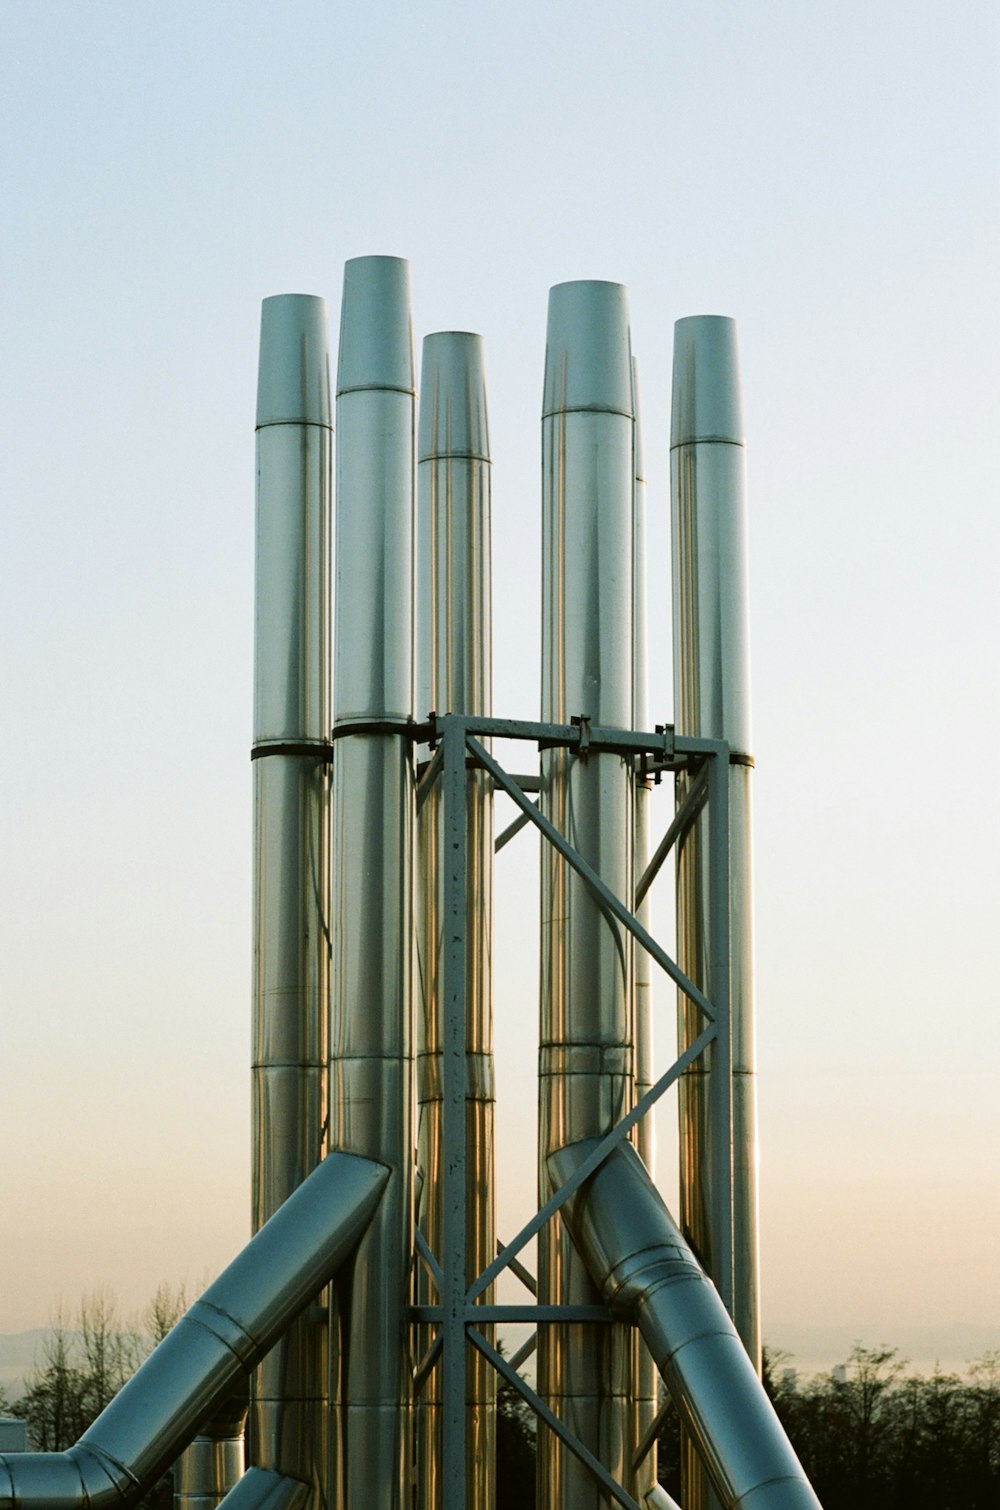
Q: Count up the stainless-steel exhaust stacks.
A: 6